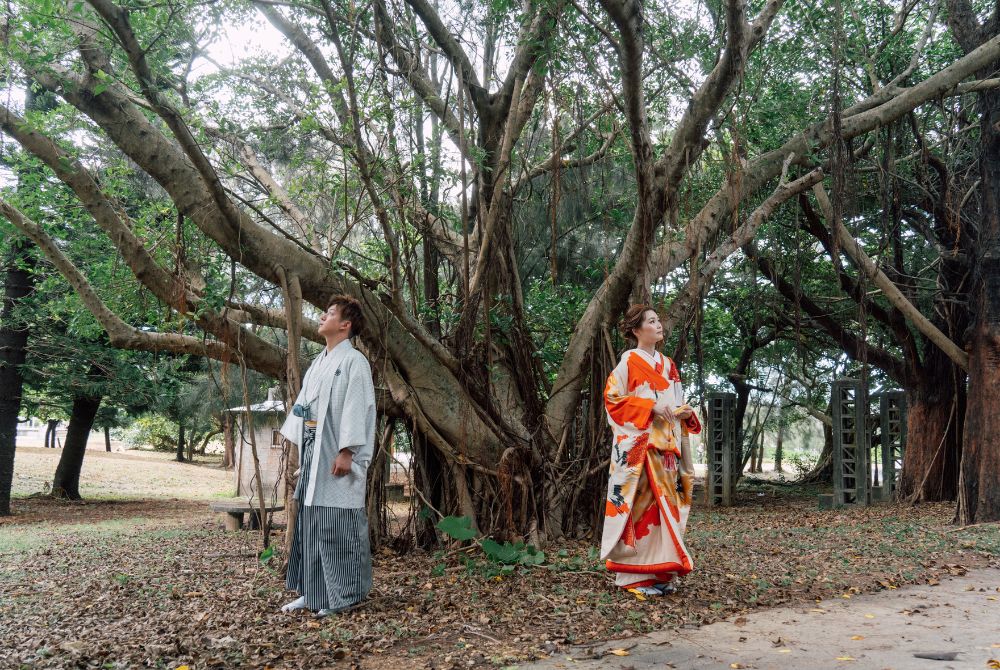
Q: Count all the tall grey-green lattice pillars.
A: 3